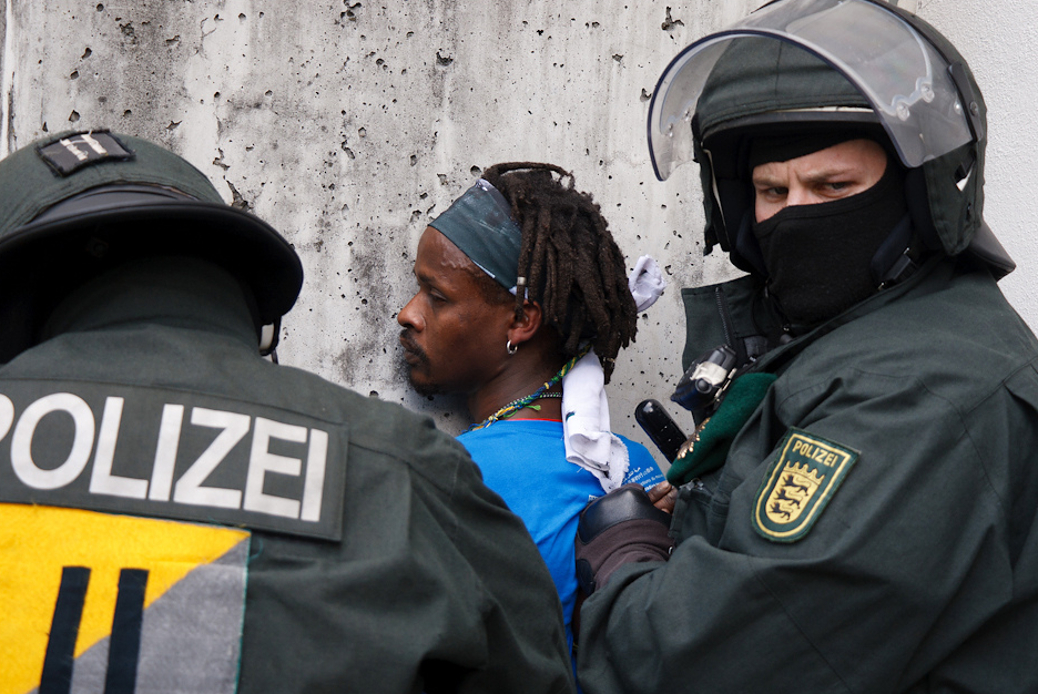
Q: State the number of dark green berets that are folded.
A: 1